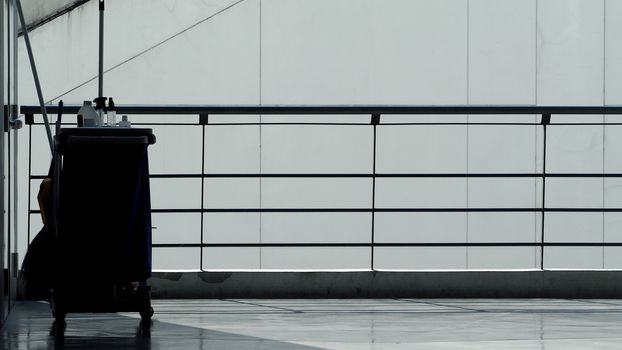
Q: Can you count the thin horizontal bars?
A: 4